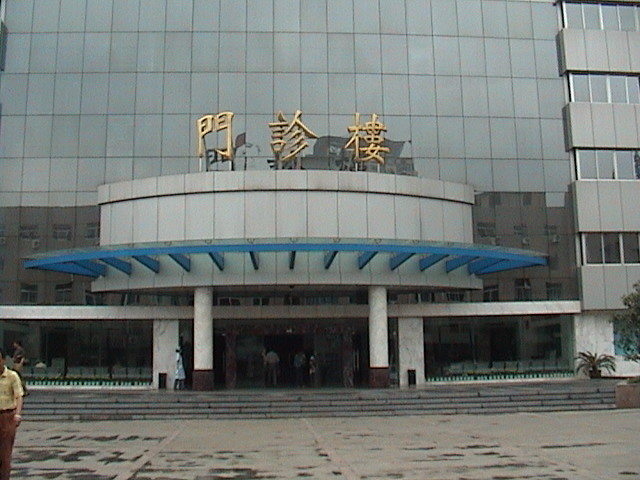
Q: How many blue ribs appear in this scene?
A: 15